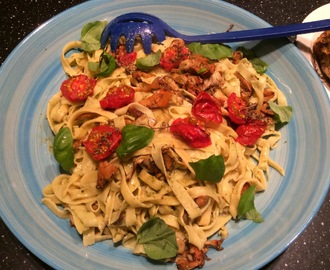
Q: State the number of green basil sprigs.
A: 11